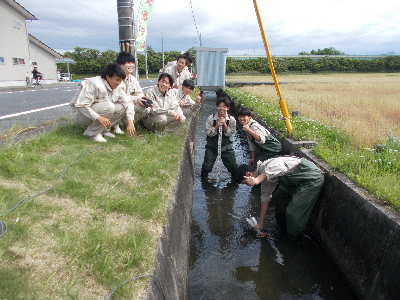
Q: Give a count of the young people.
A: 8